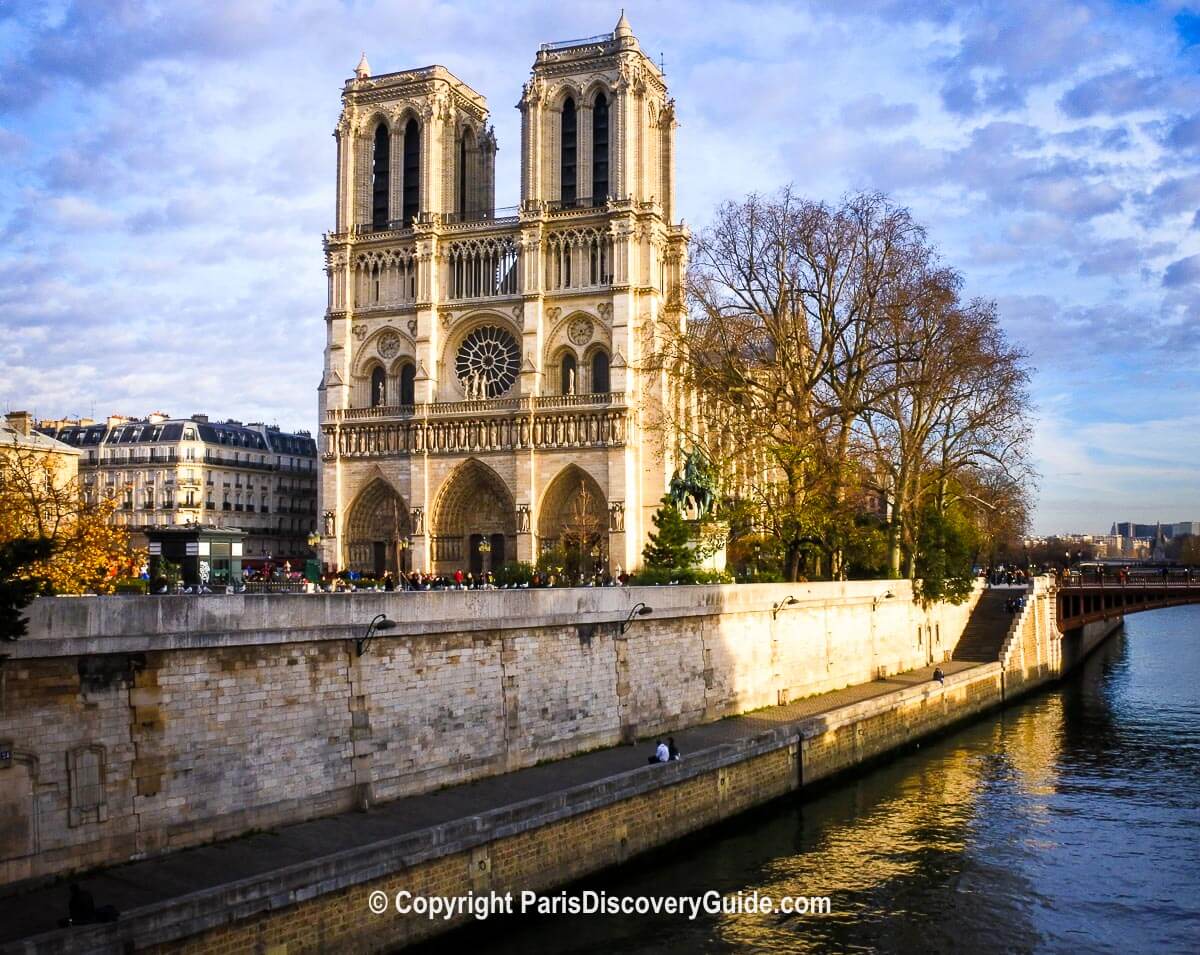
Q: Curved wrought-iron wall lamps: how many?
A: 4